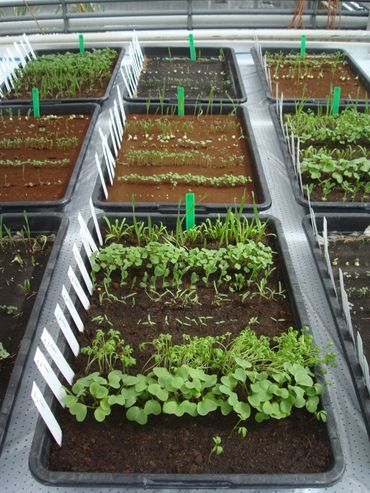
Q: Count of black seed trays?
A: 9